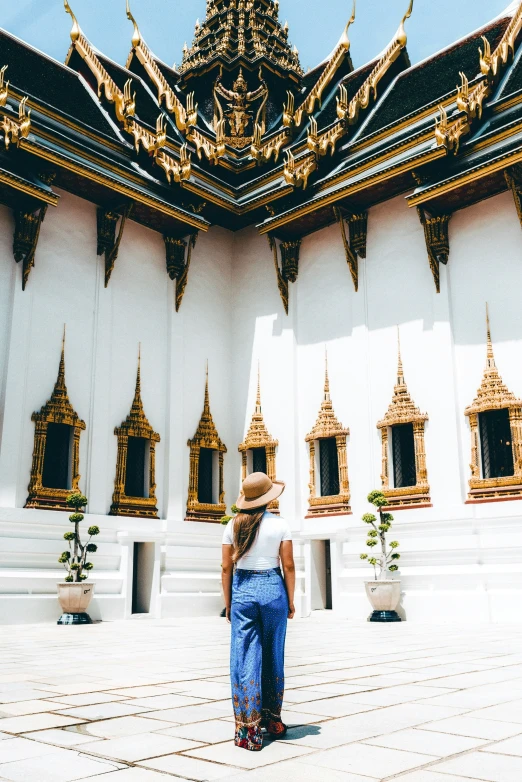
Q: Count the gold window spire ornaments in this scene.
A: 7